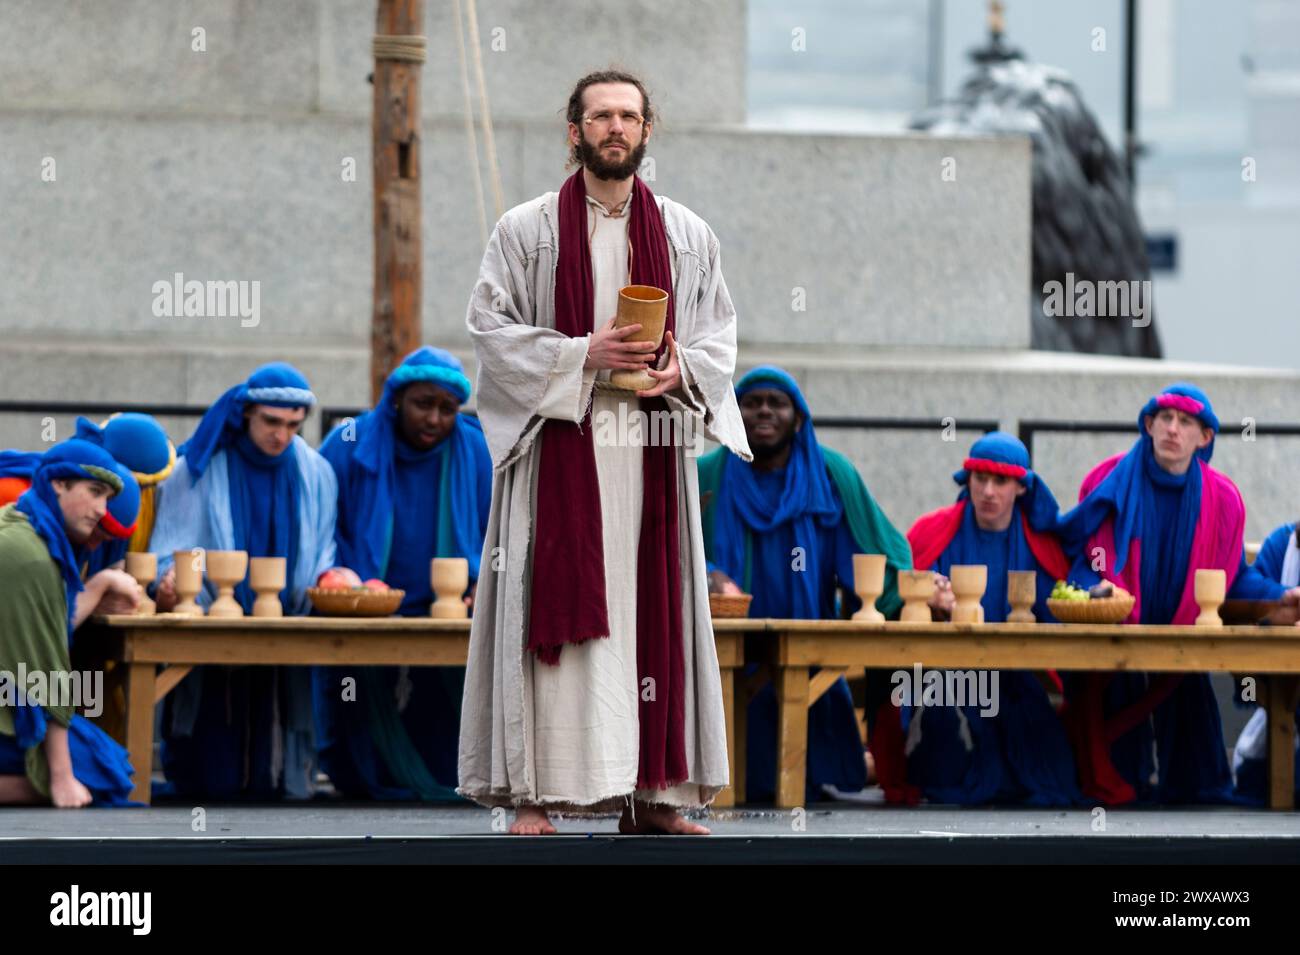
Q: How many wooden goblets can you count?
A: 11